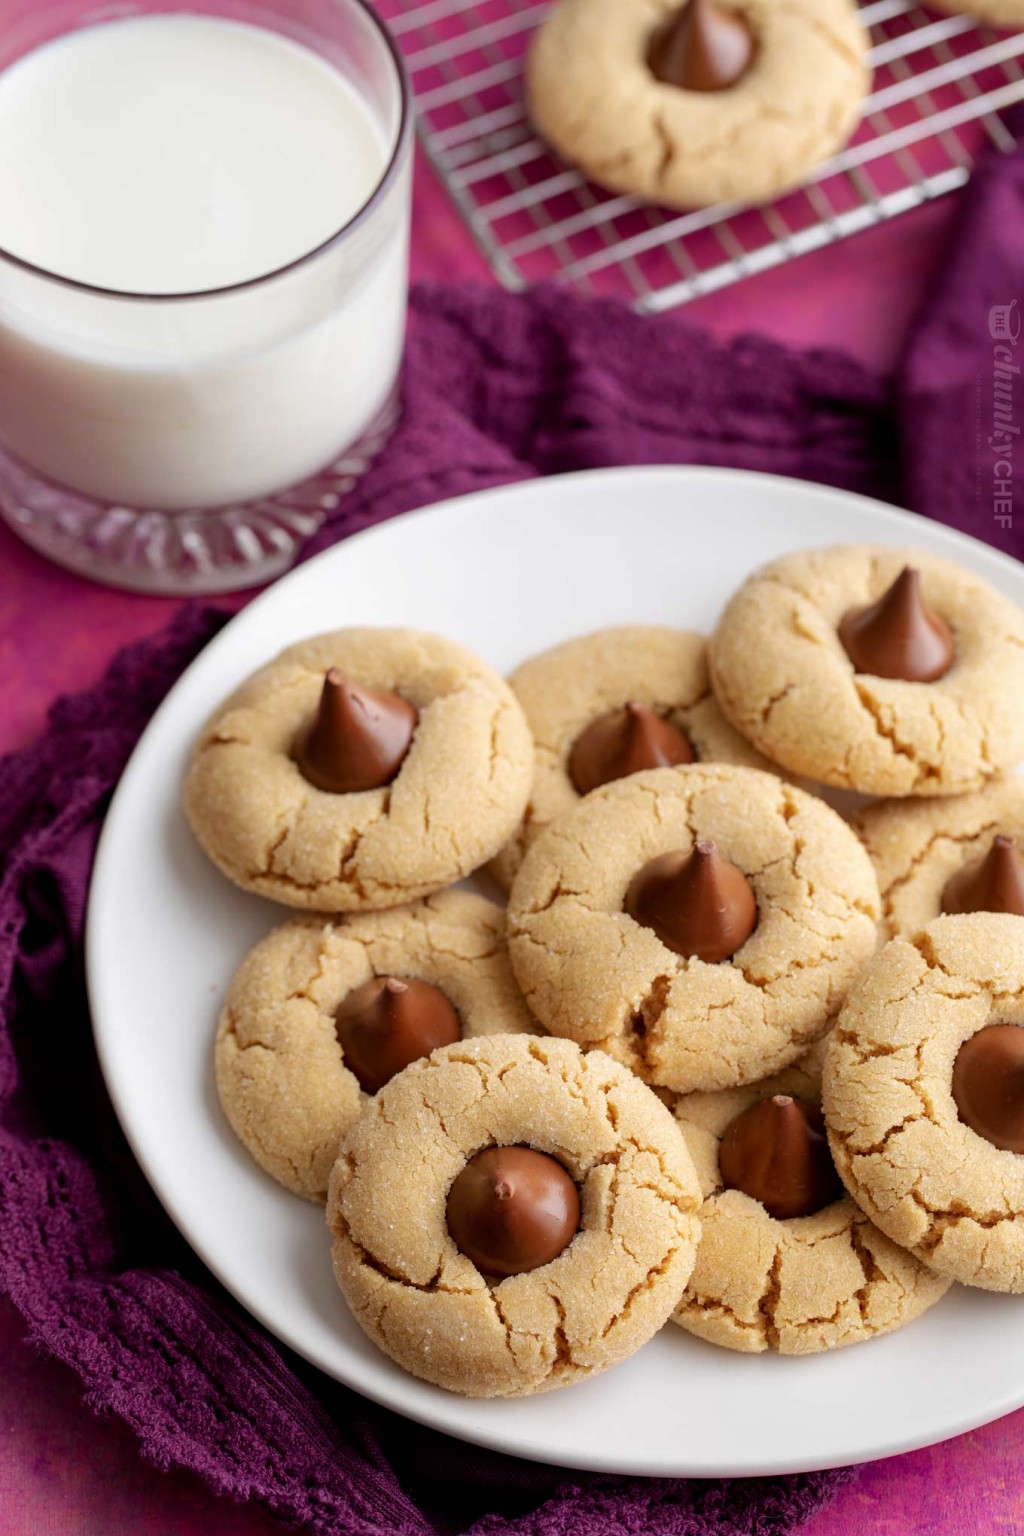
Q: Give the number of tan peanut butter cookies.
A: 11